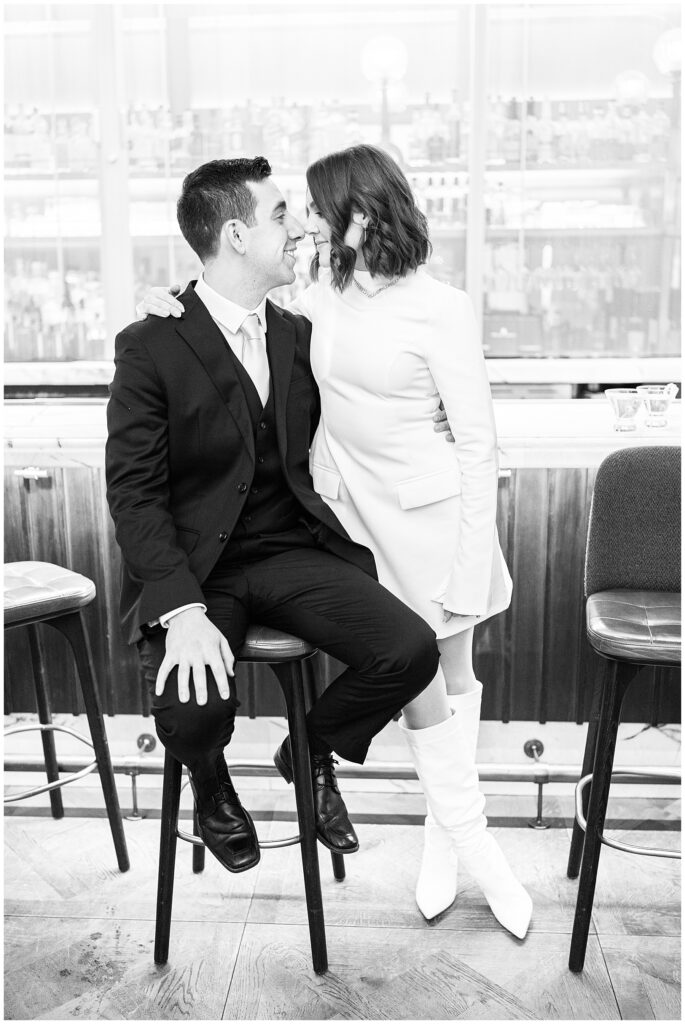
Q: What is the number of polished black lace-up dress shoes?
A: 2